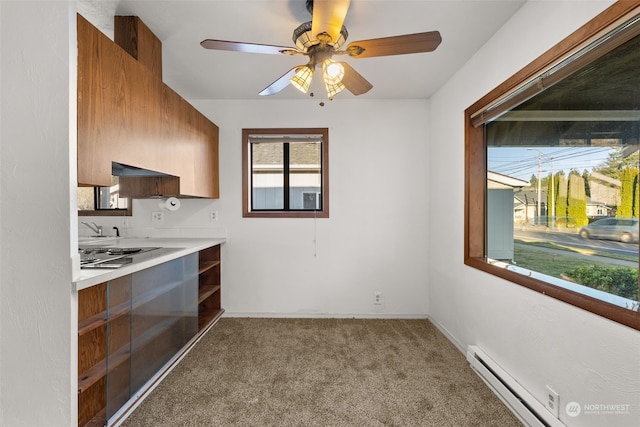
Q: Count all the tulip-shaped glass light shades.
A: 3